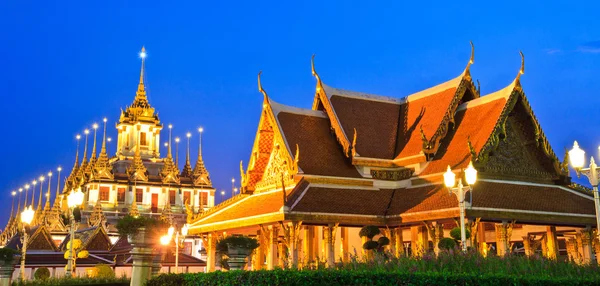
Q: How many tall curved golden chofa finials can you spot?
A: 4